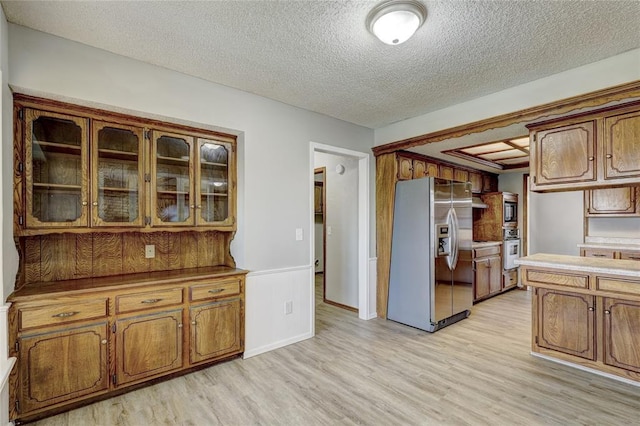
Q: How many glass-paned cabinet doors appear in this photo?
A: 4